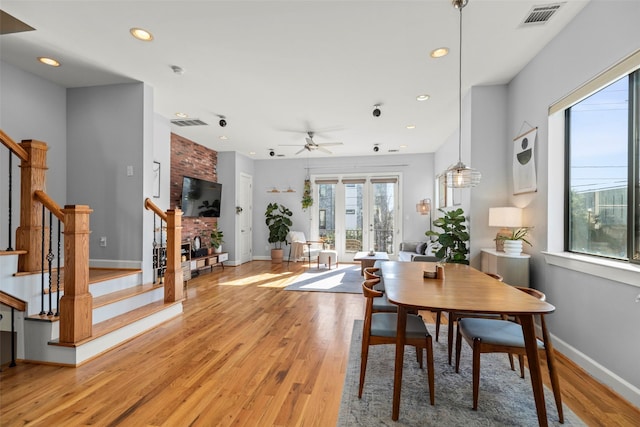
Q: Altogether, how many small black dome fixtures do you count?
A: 4